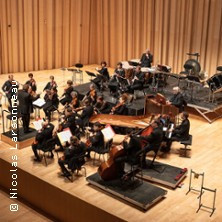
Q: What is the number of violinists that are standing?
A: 1